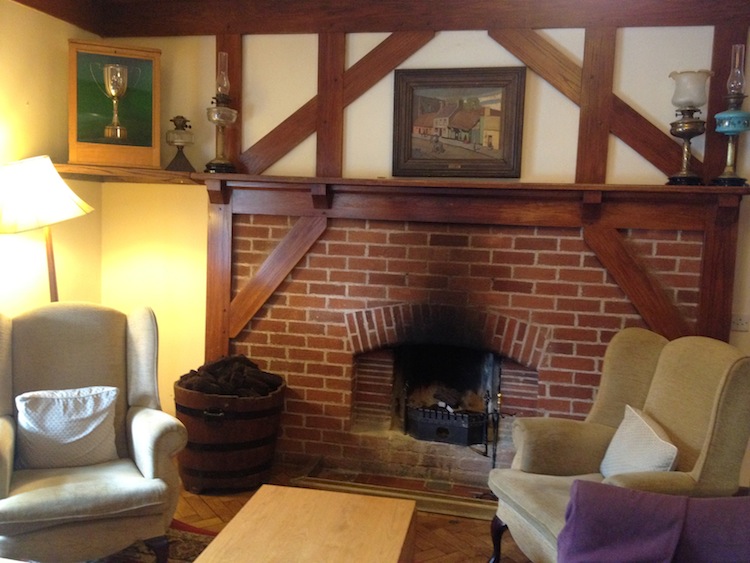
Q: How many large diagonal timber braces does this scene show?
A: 4